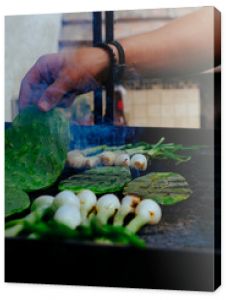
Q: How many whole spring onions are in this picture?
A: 12